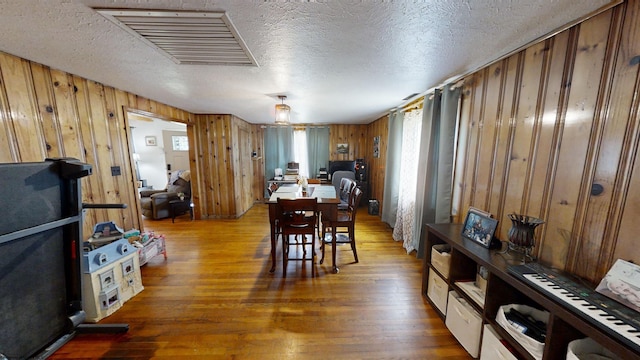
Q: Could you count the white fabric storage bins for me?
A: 6